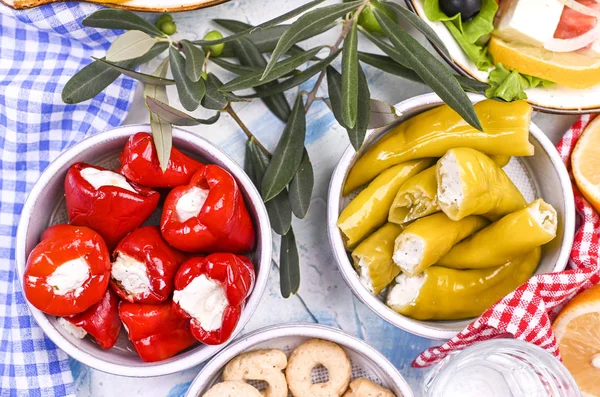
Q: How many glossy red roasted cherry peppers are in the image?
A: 8